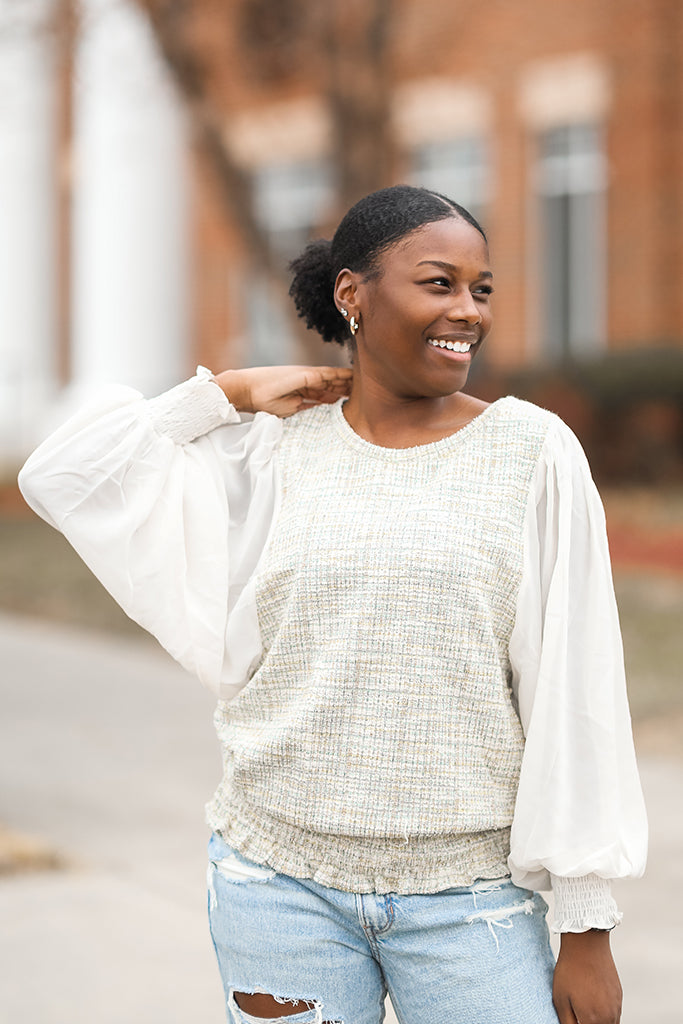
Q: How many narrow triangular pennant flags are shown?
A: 0